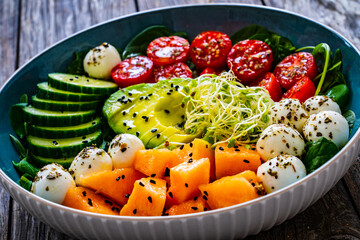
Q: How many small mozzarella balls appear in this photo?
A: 9